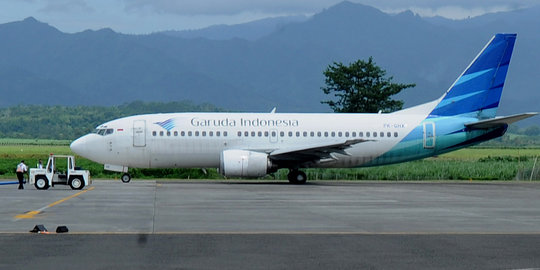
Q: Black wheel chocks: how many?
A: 2